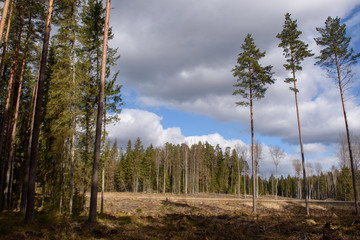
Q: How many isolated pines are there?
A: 3